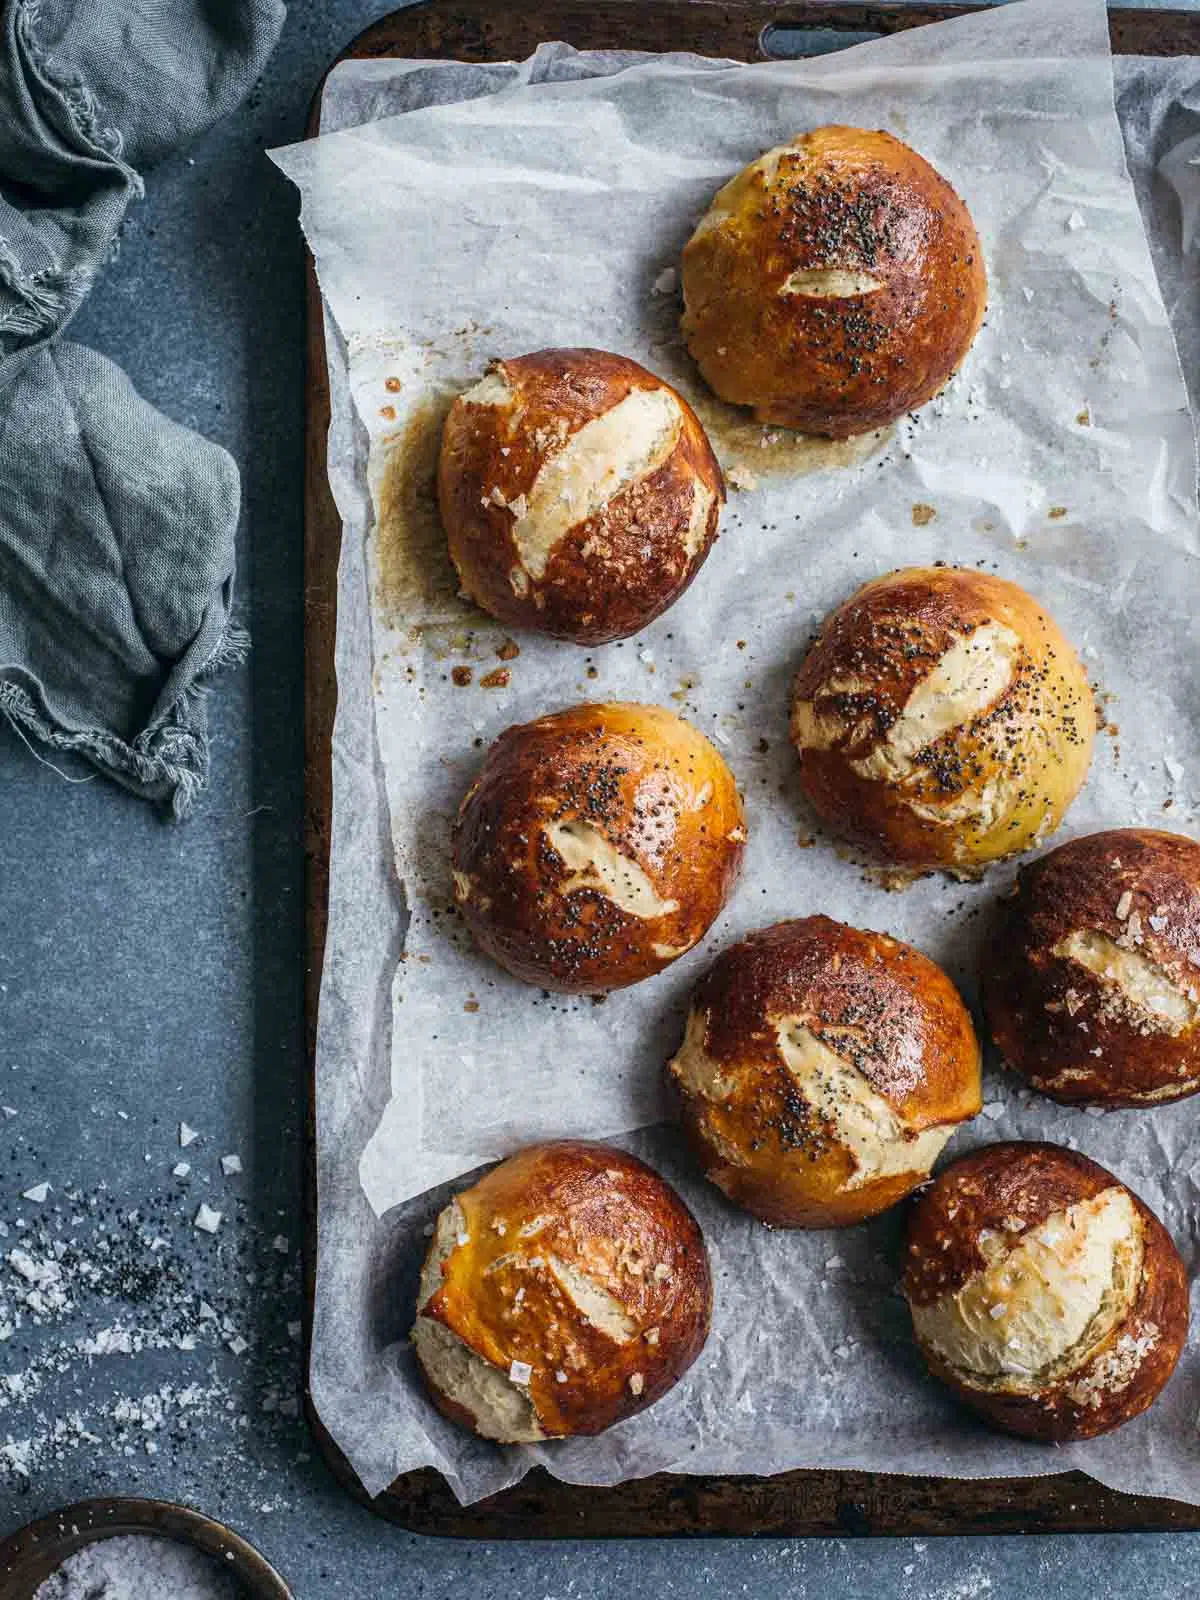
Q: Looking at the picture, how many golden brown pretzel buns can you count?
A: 8